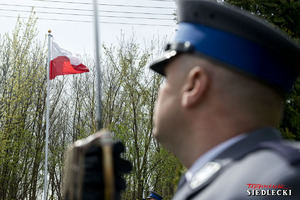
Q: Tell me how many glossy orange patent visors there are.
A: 0